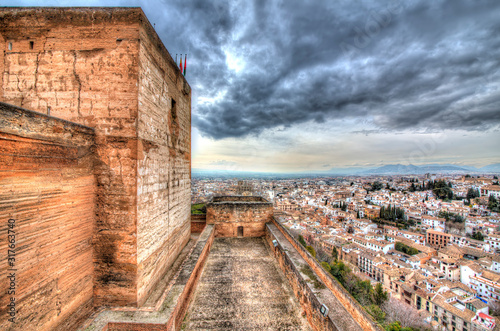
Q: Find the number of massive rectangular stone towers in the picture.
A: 1